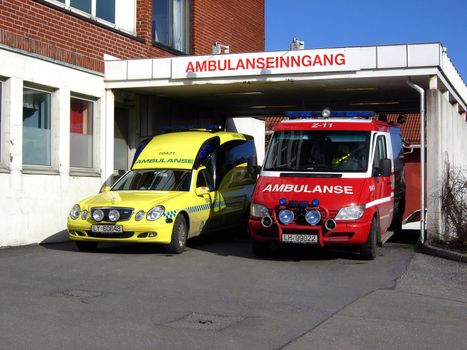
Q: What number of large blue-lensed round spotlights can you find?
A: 2